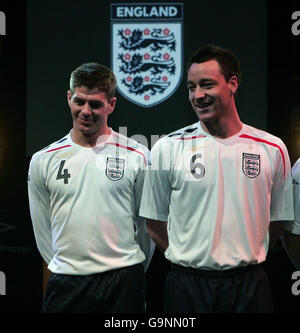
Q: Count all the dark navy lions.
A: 9